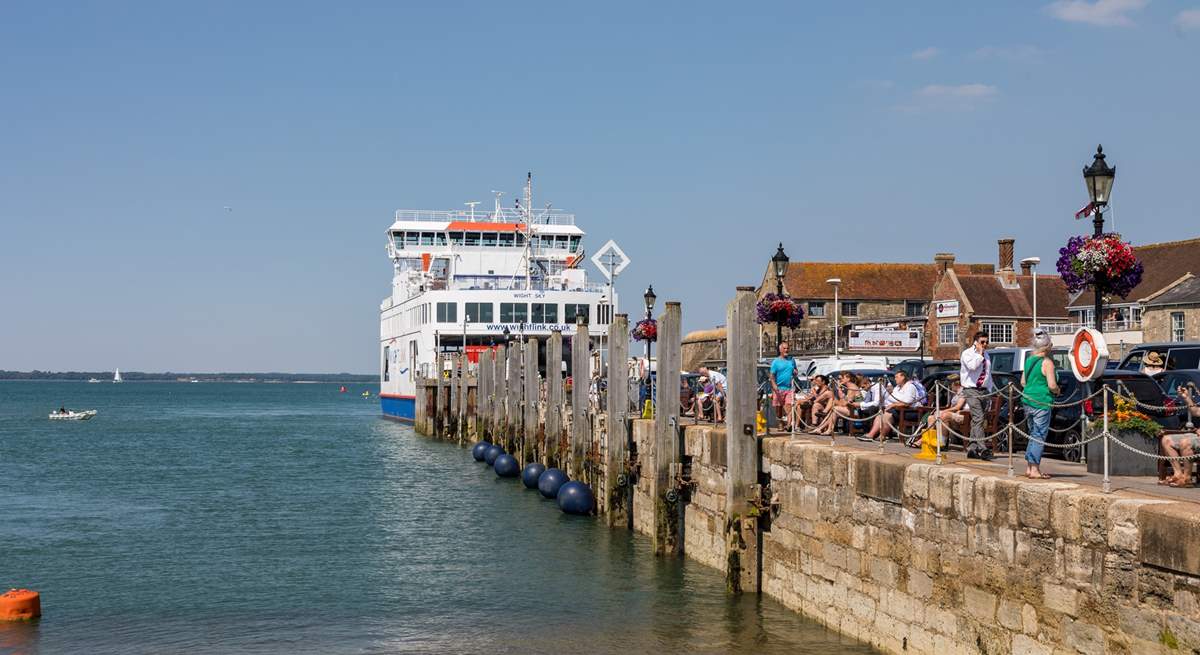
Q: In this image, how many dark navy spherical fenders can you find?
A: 6